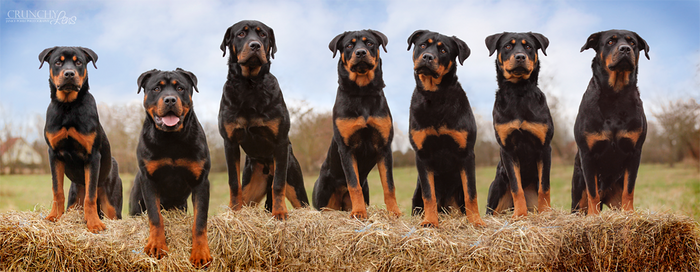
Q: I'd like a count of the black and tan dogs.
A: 7